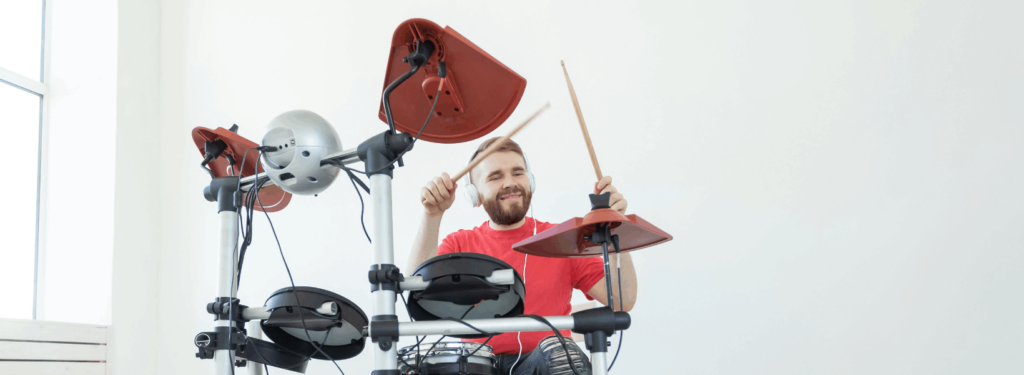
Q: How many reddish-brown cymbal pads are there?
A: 3